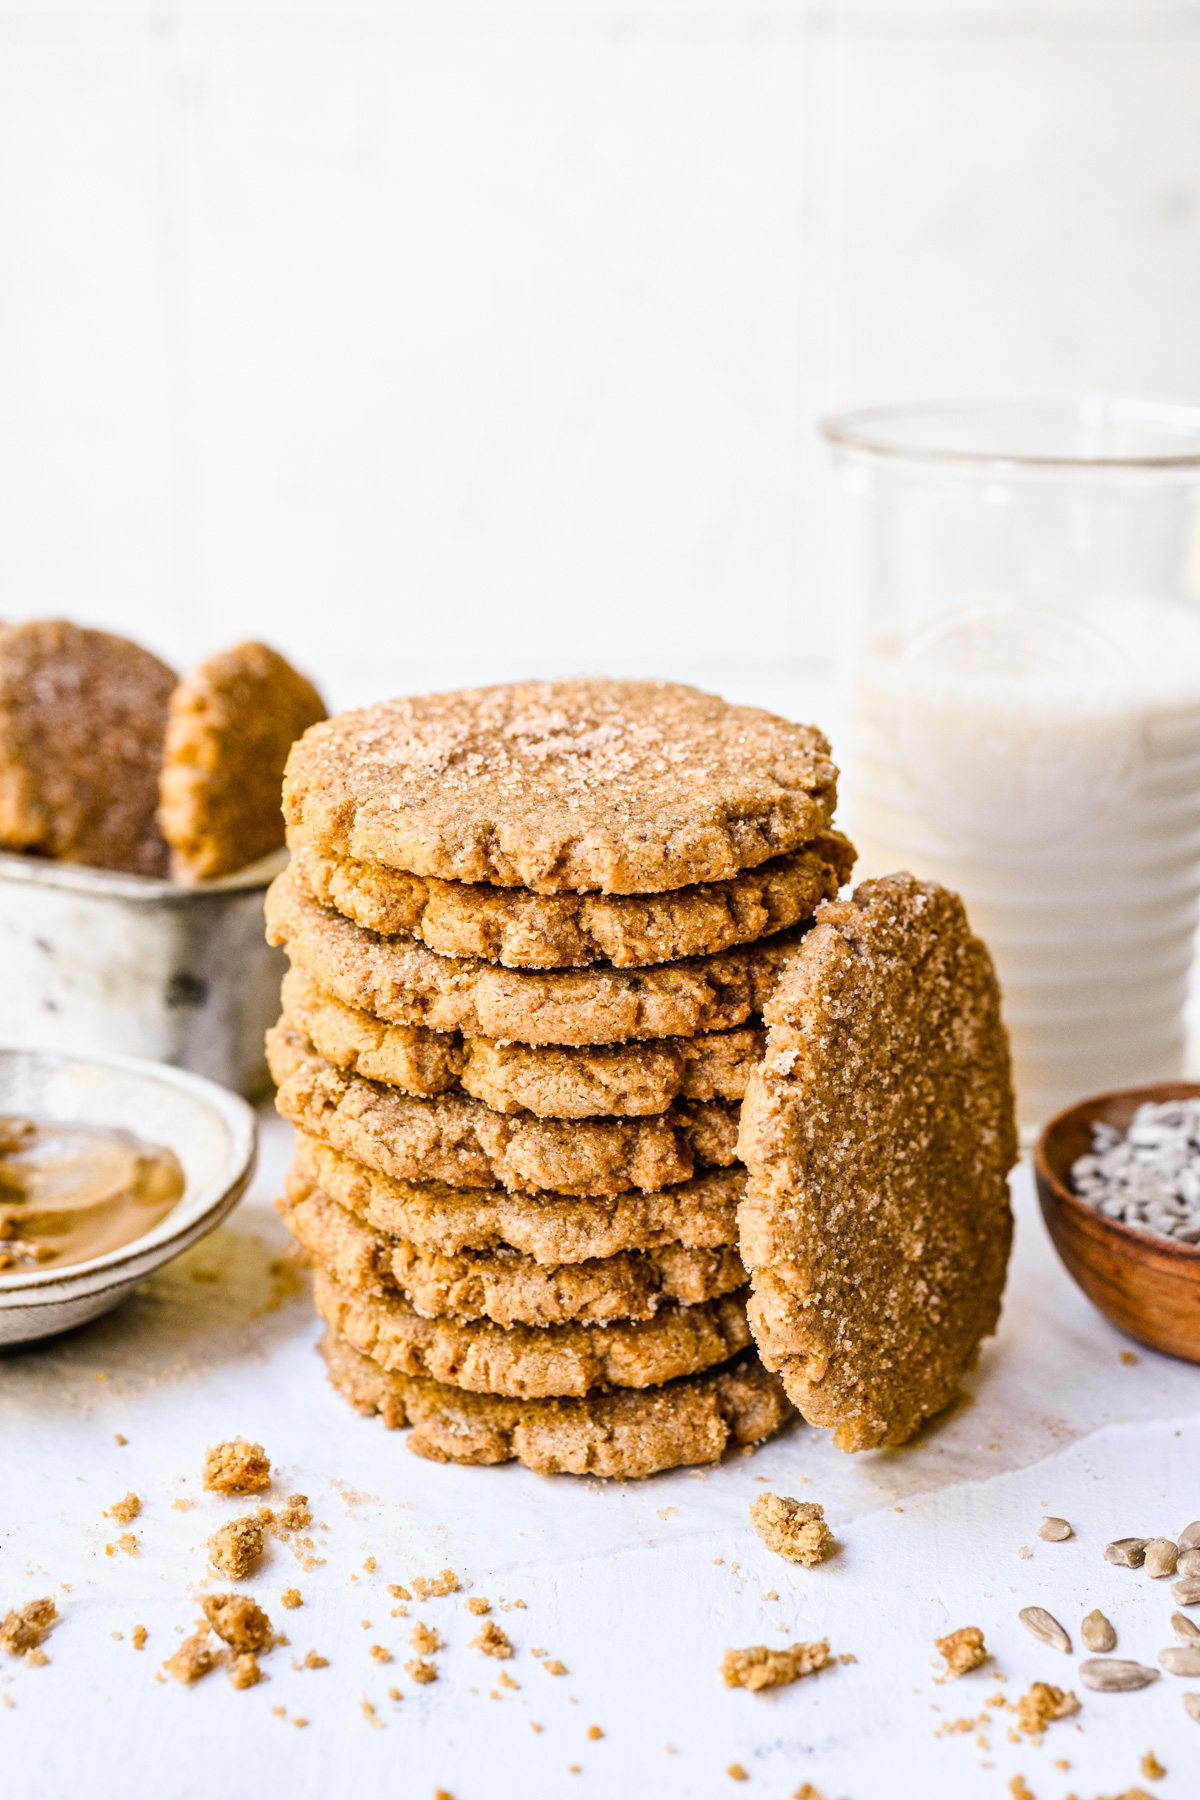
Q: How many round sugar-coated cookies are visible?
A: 12